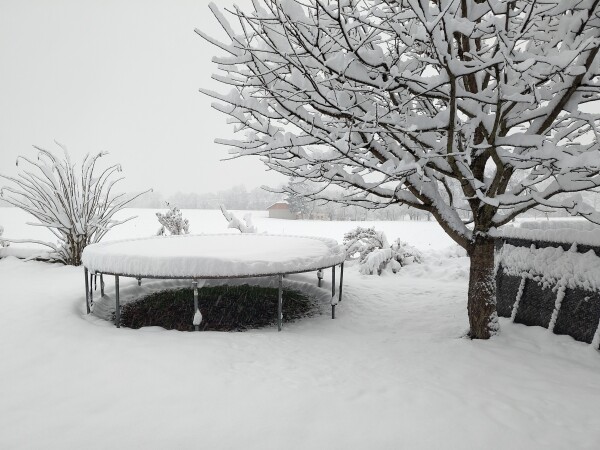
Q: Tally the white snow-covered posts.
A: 3